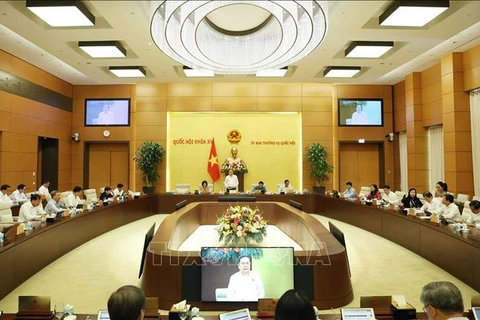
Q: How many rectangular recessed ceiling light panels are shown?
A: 8